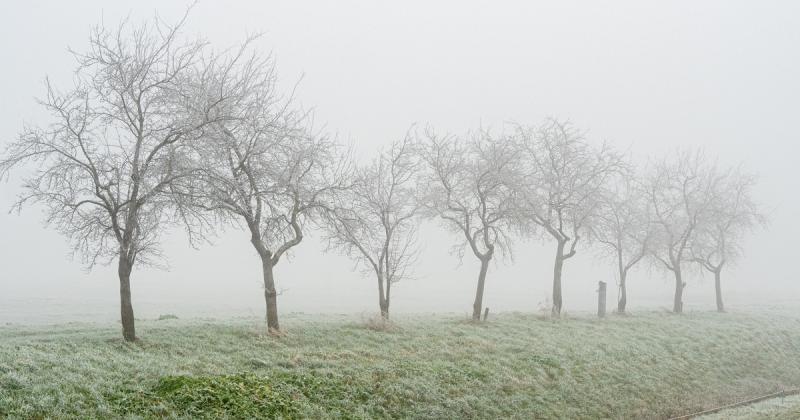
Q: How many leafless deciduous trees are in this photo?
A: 8